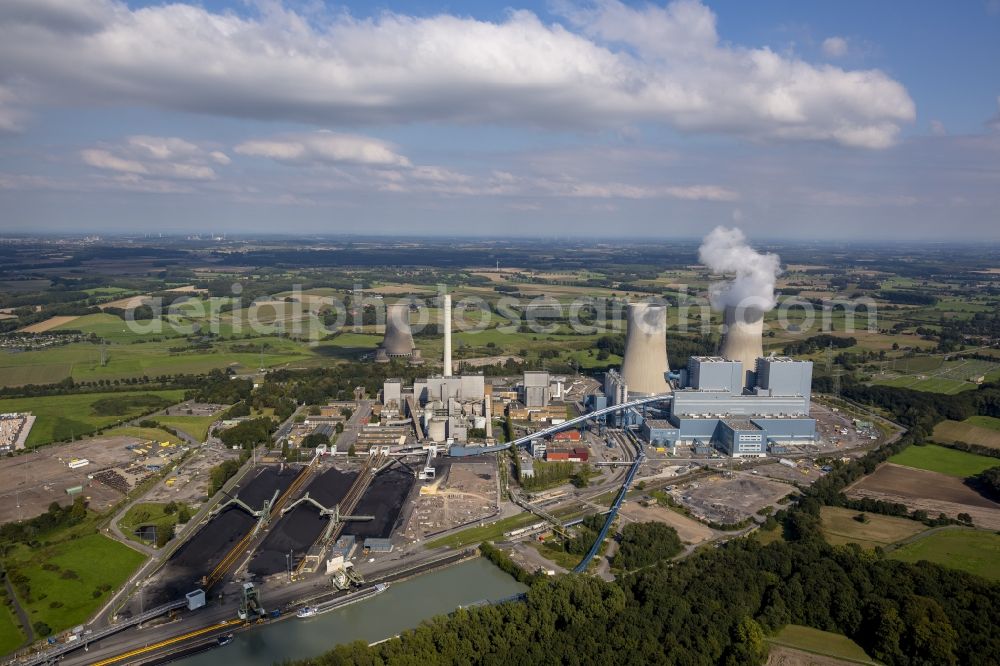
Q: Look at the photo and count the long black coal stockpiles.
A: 3